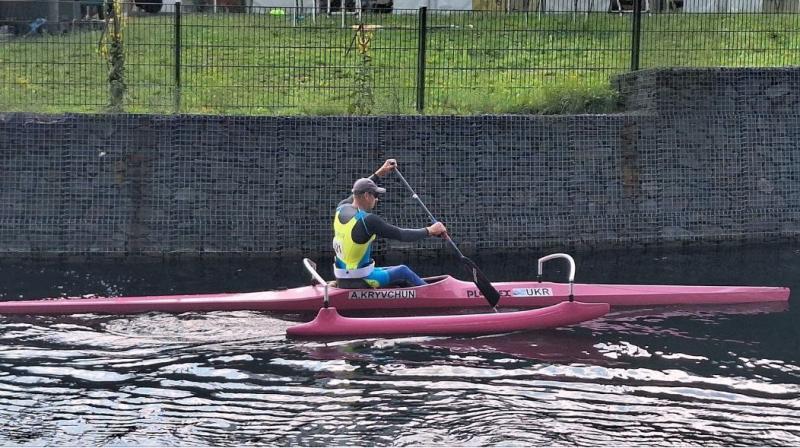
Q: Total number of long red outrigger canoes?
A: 1